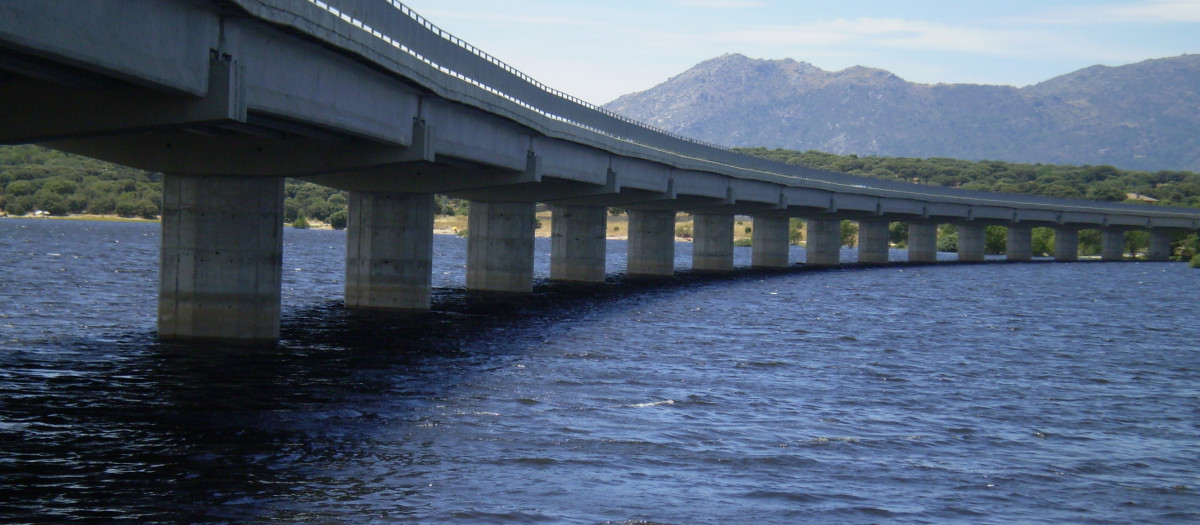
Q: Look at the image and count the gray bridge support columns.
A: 15